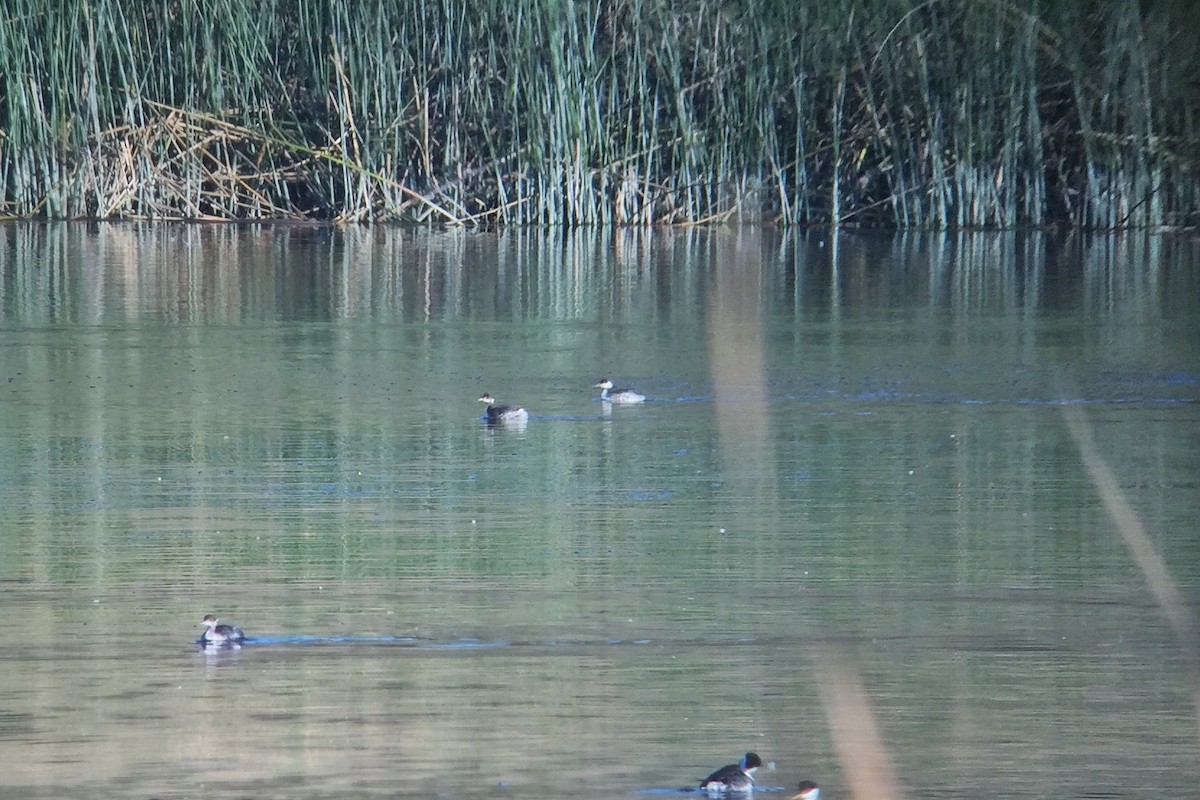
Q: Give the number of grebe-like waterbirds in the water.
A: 5